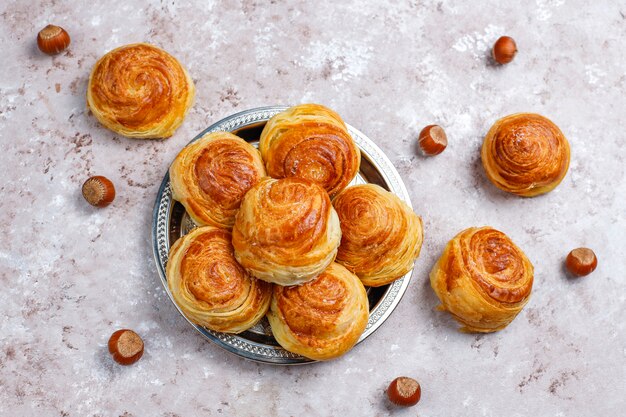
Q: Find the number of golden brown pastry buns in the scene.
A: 9